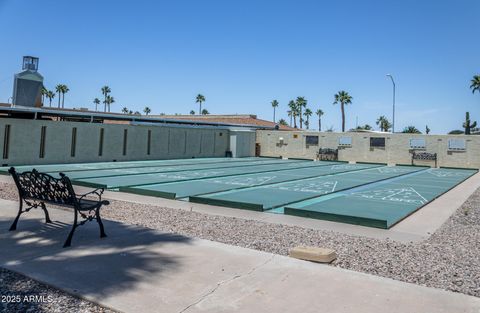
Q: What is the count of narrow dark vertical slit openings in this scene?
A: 6